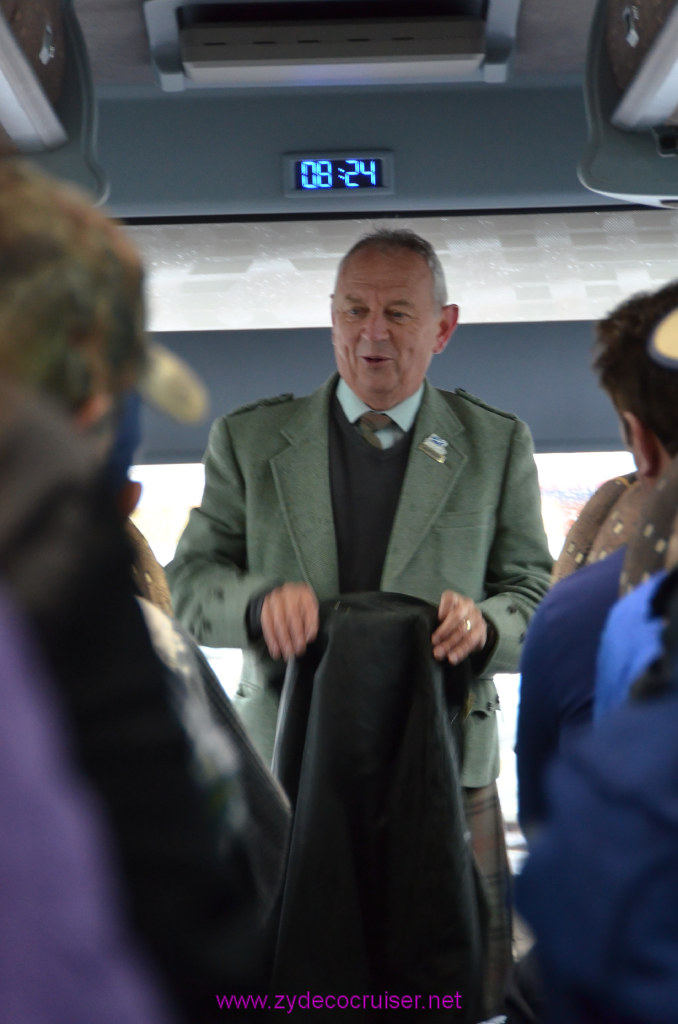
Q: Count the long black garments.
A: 1